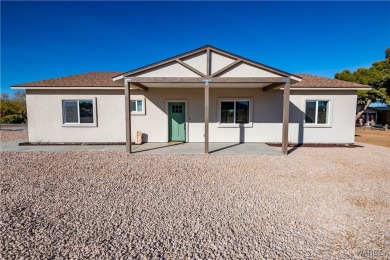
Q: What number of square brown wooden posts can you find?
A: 3